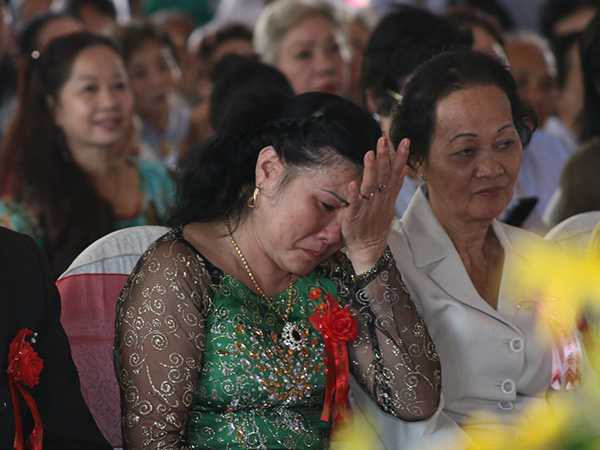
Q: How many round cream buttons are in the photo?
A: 3